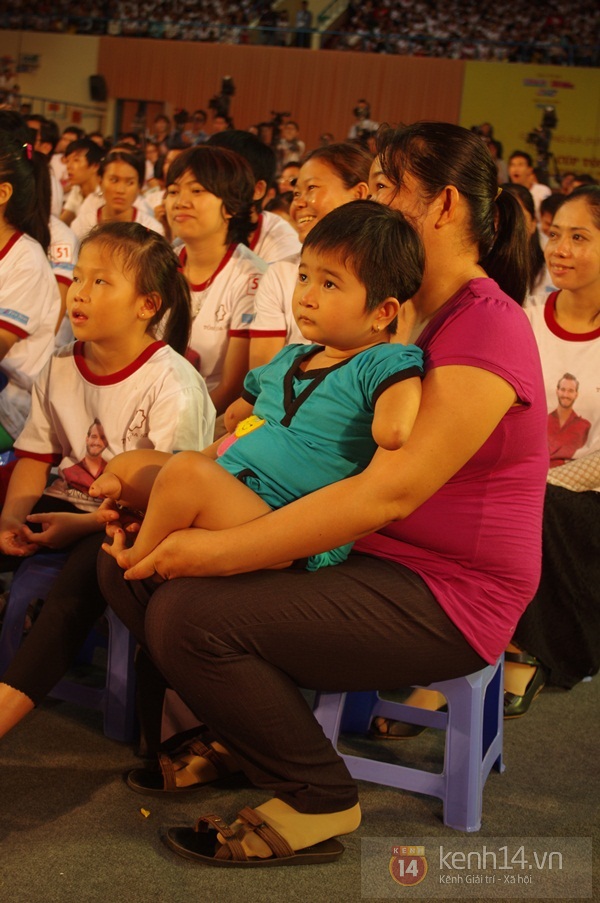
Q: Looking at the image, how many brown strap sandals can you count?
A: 2